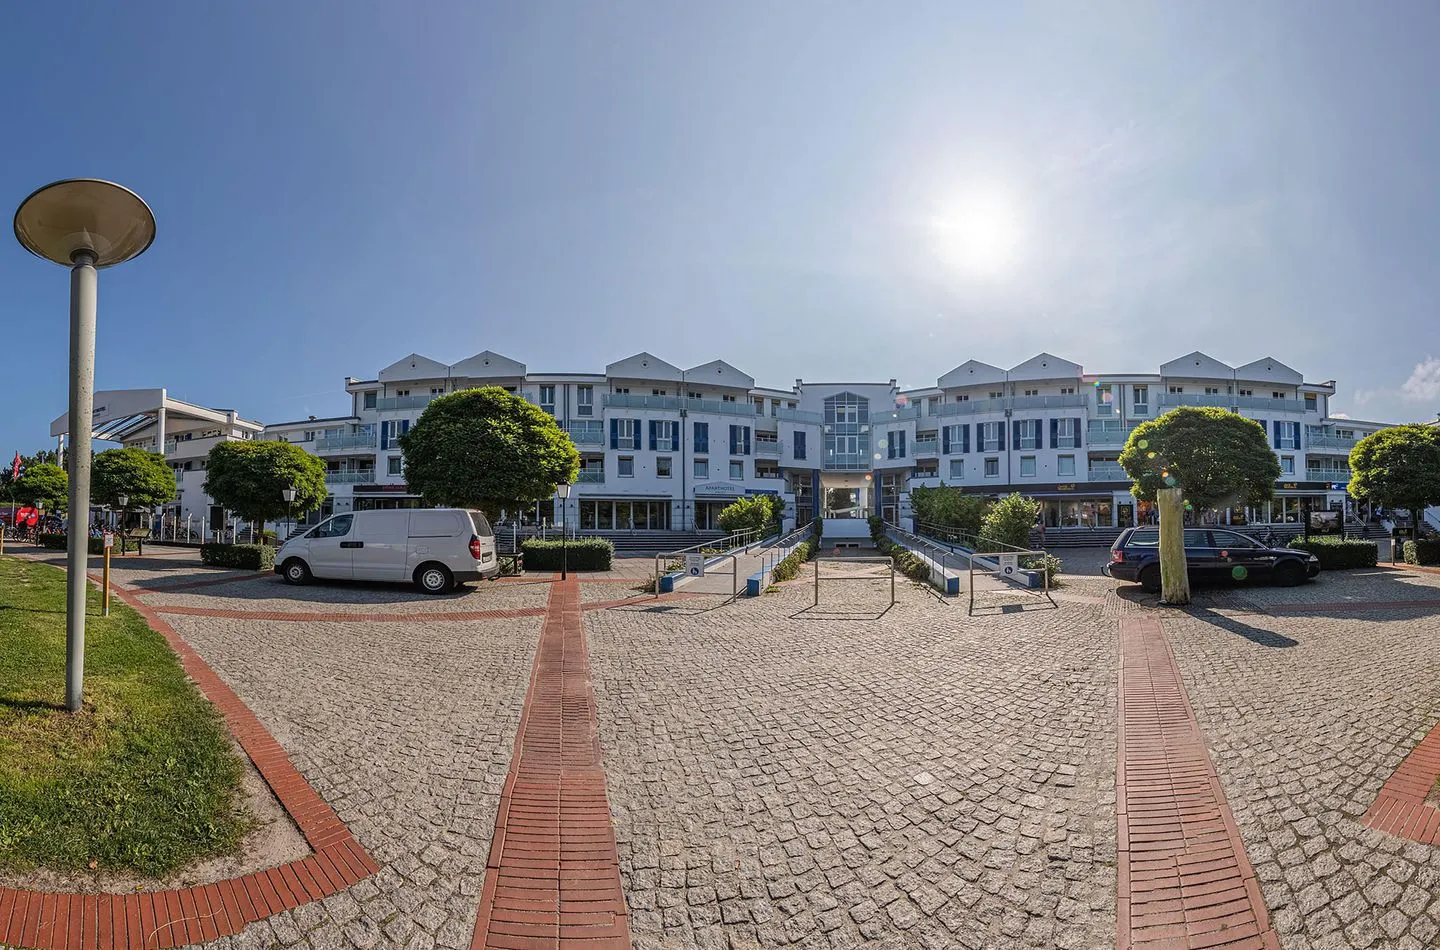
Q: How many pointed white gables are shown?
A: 8